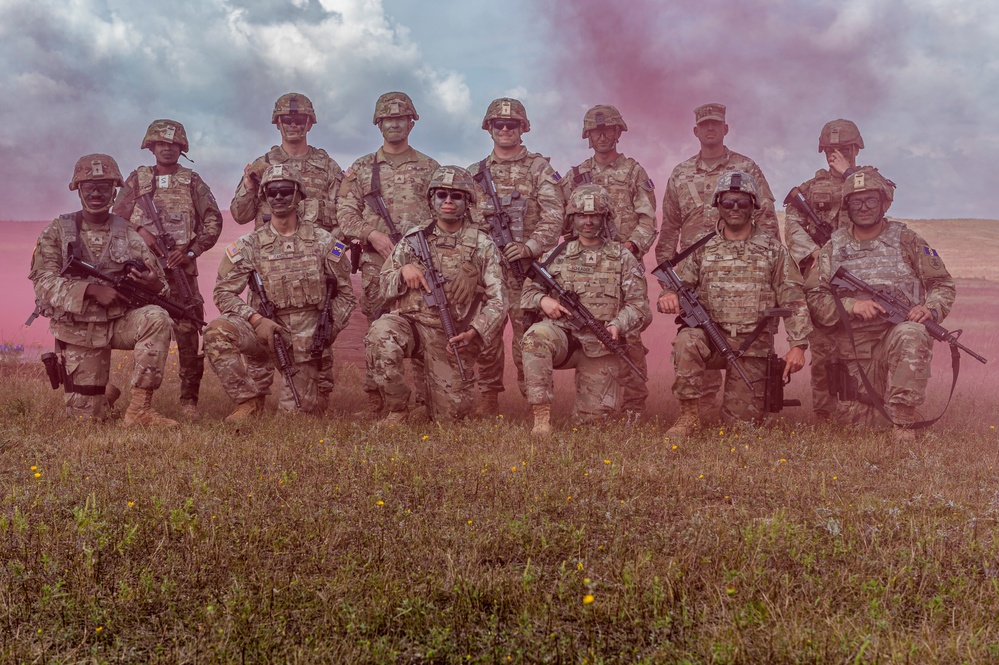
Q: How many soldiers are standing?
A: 7